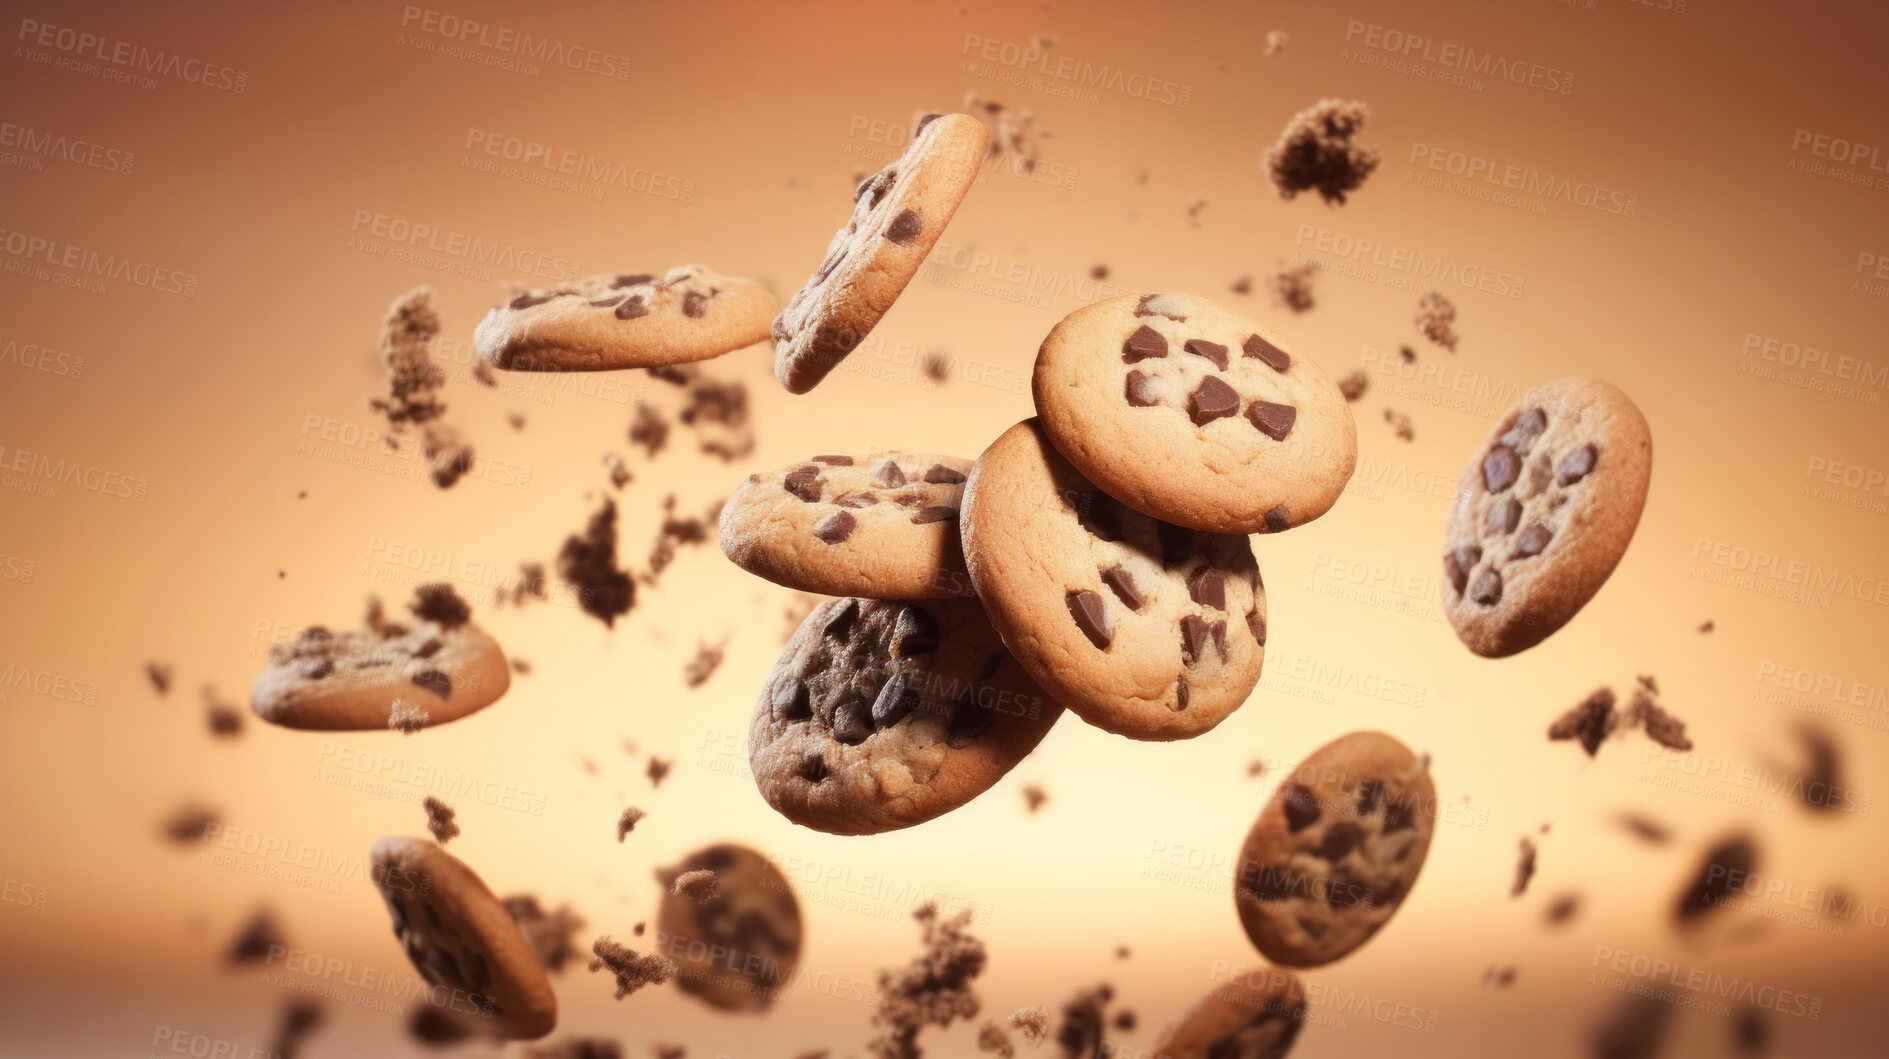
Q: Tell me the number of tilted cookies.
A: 12